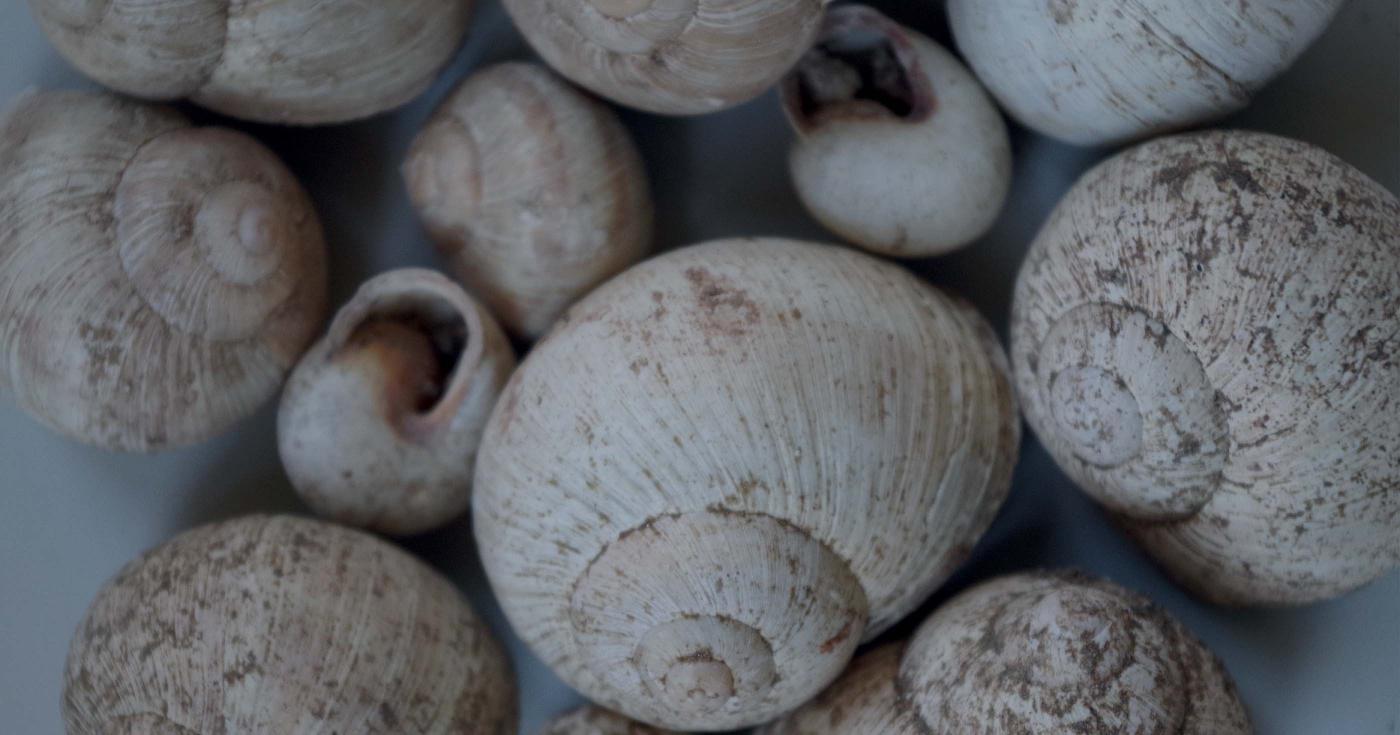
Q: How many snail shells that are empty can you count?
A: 2